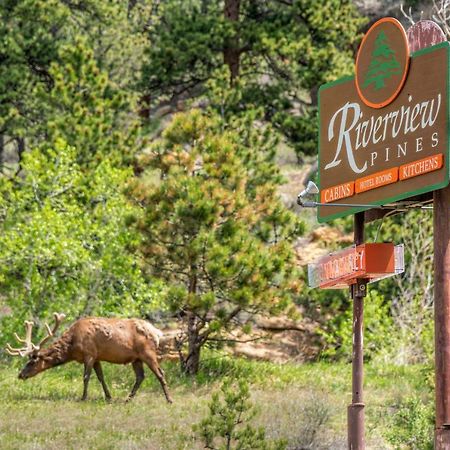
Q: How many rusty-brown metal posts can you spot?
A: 2